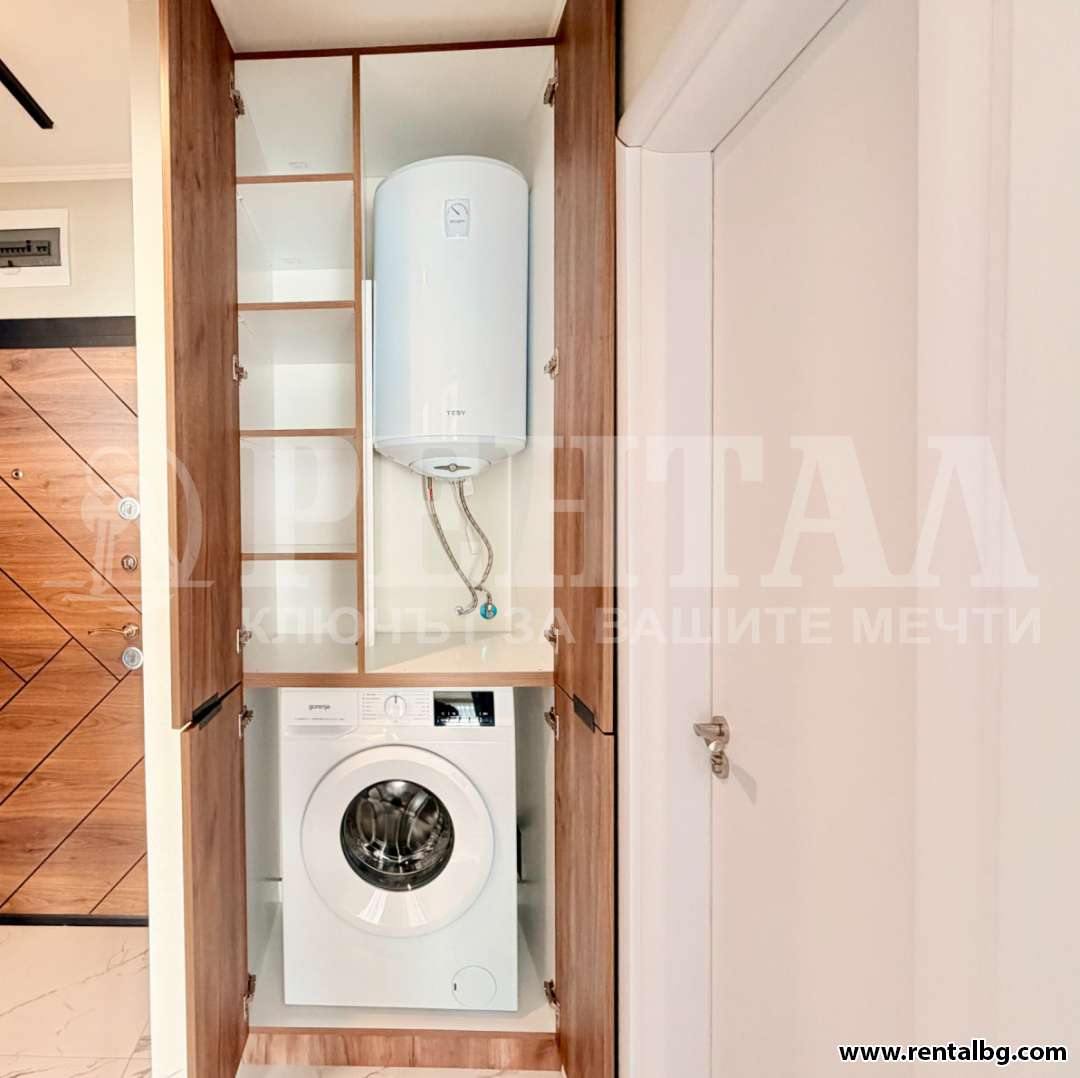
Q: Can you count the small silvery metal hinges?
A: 10